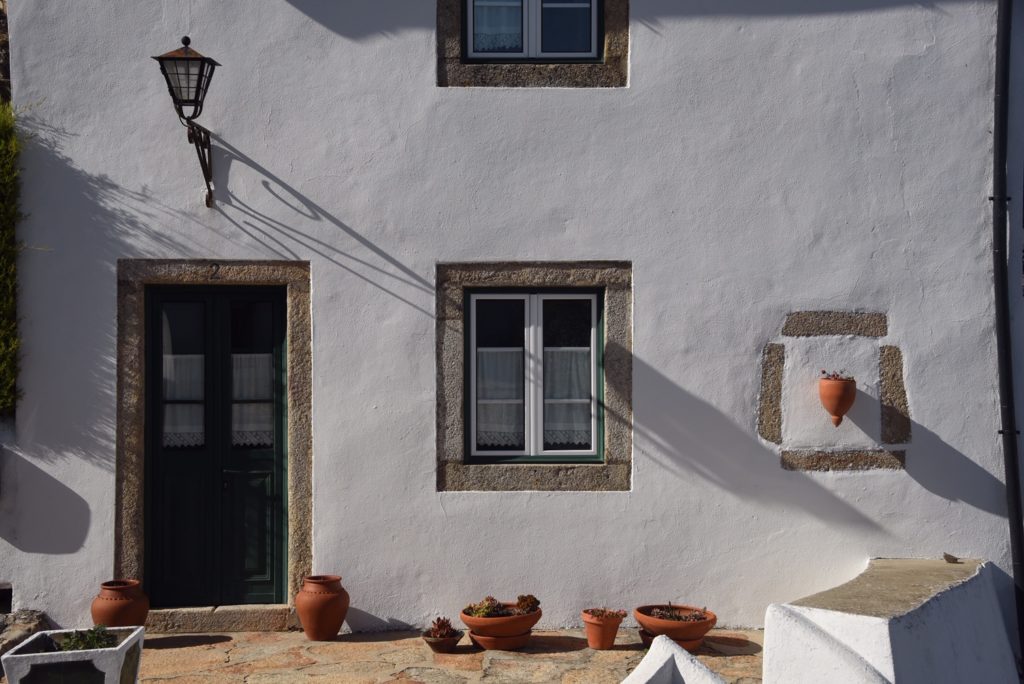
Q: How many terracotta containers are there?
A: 7